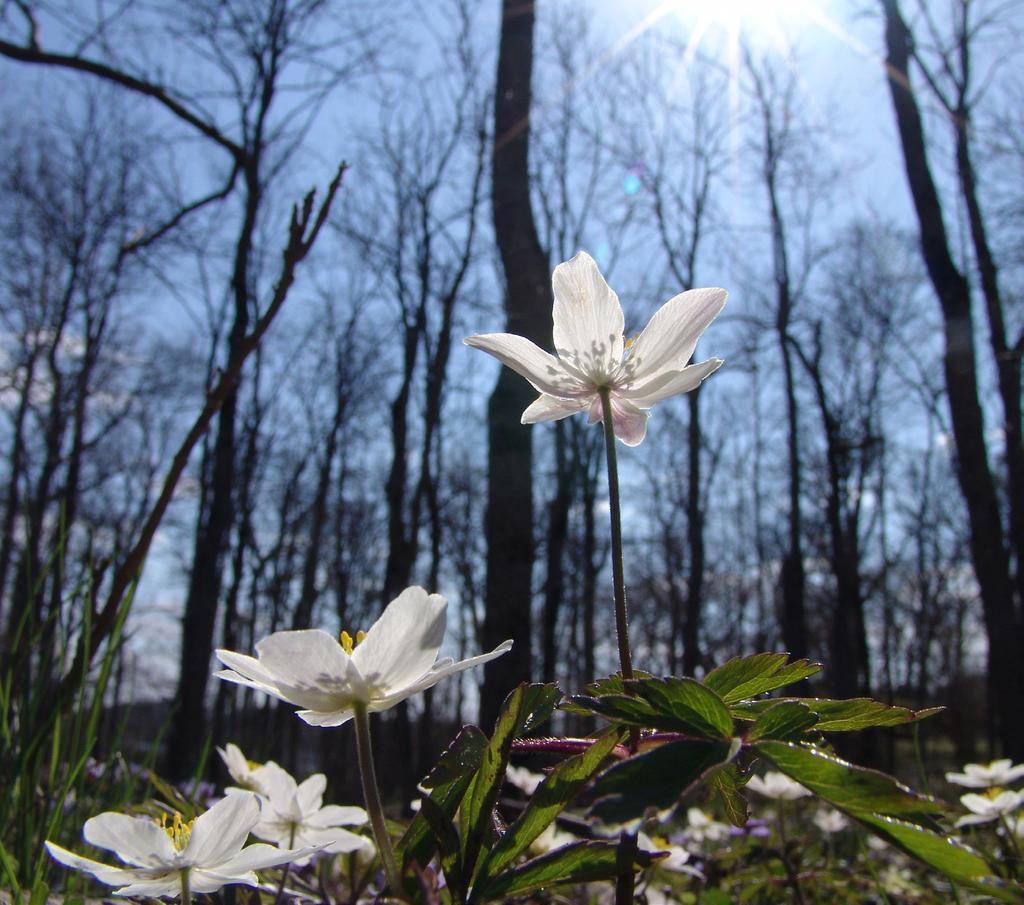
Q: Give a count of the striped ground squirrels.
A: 0